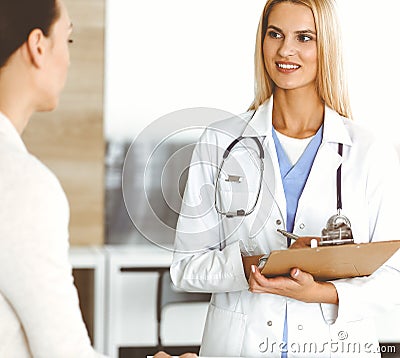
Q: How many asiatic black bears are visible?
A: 0